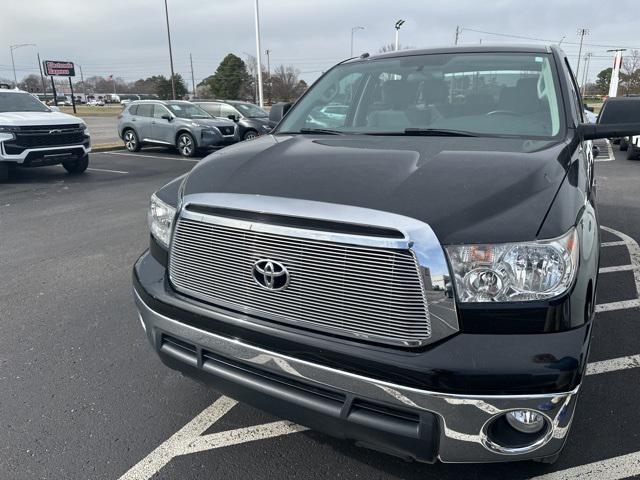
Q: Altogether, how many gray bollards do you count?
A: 0